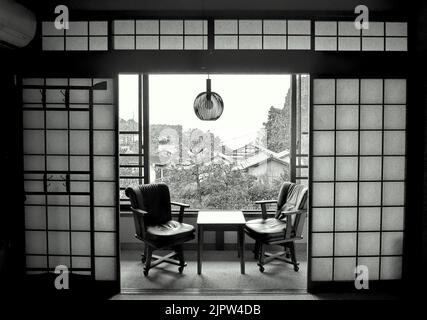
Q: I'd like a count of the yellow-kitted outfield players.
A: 0